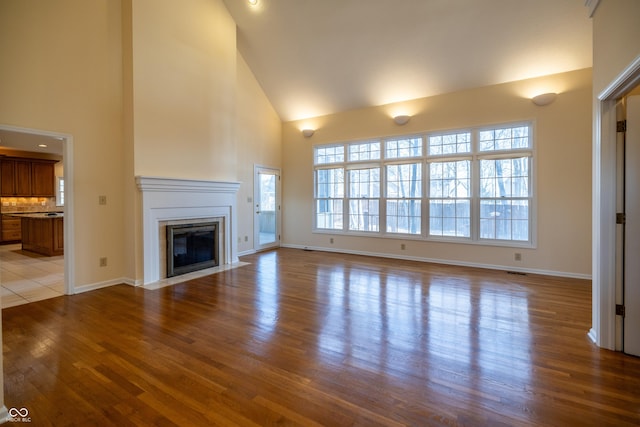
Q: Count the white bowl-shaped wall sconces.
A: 3